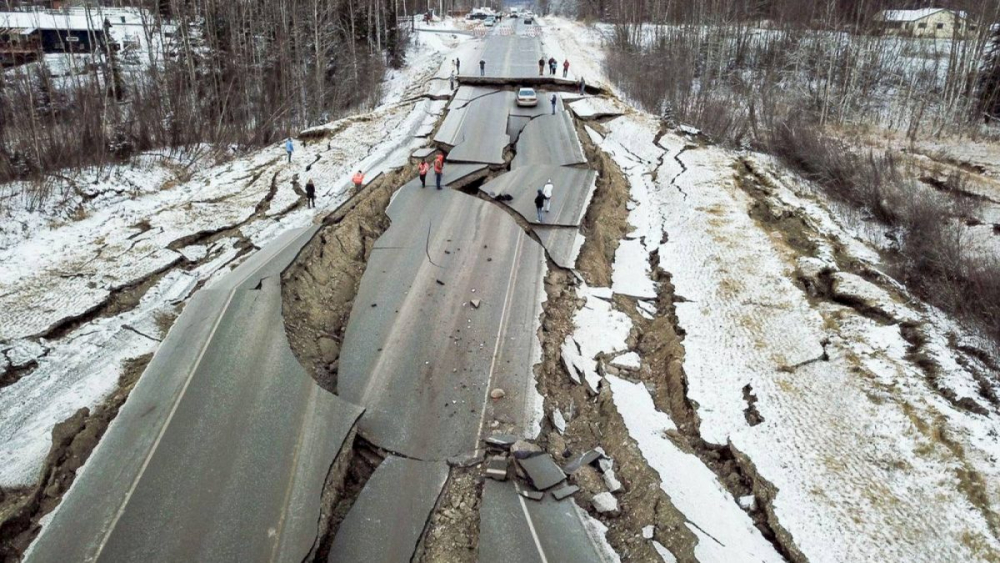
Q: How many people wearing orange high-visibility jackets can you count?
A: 3